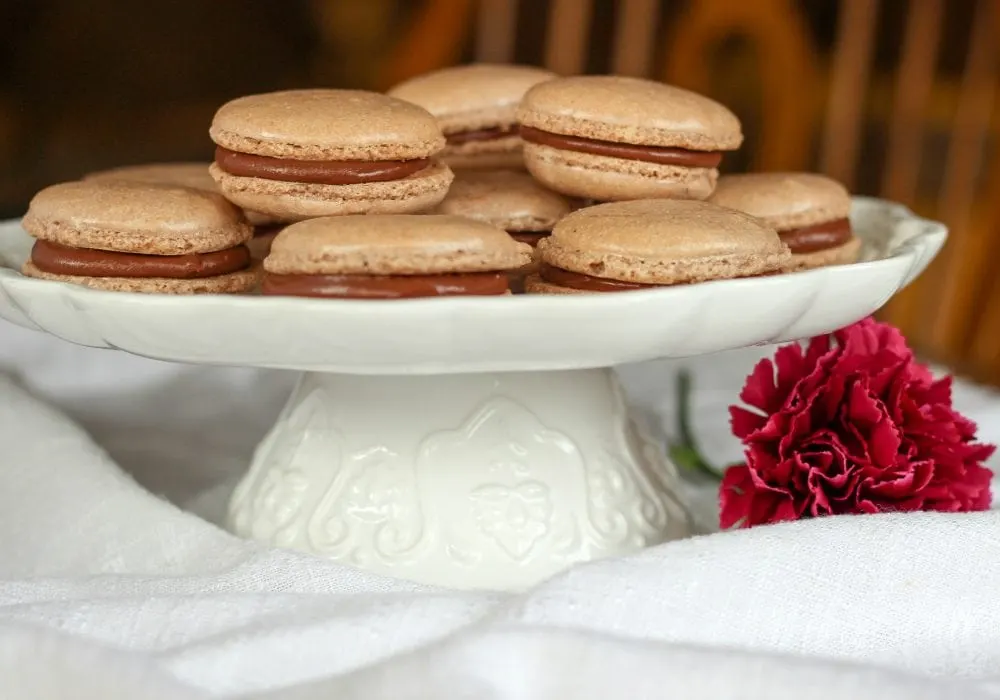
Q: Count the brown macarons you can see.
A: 9